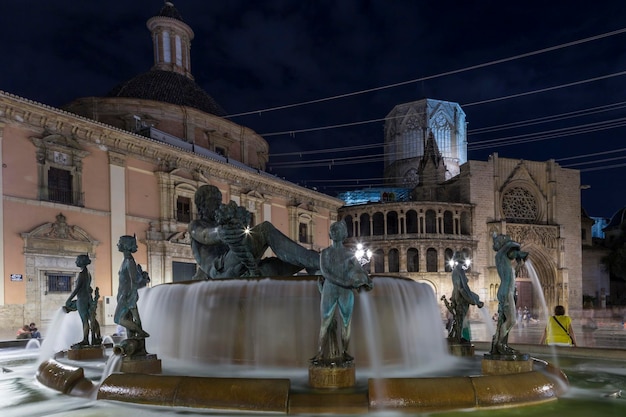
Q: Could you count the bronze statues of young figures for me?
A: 5